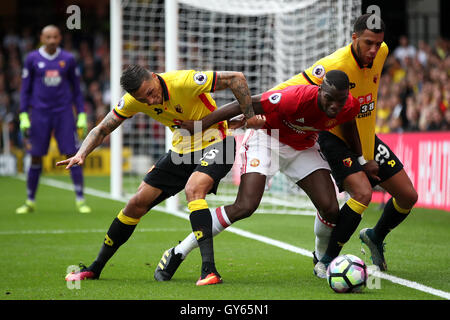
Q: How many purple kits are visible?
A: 1